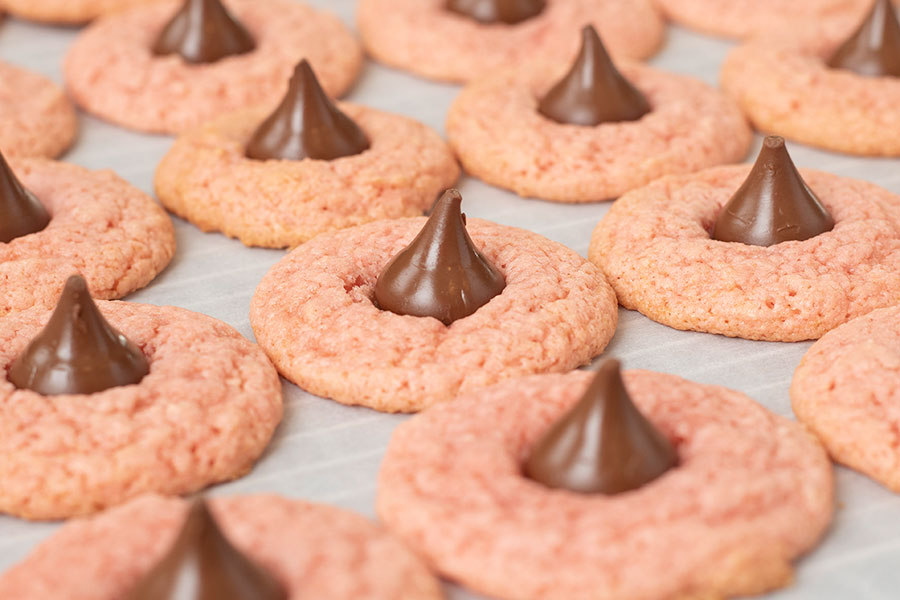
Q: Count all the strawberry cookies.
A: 15